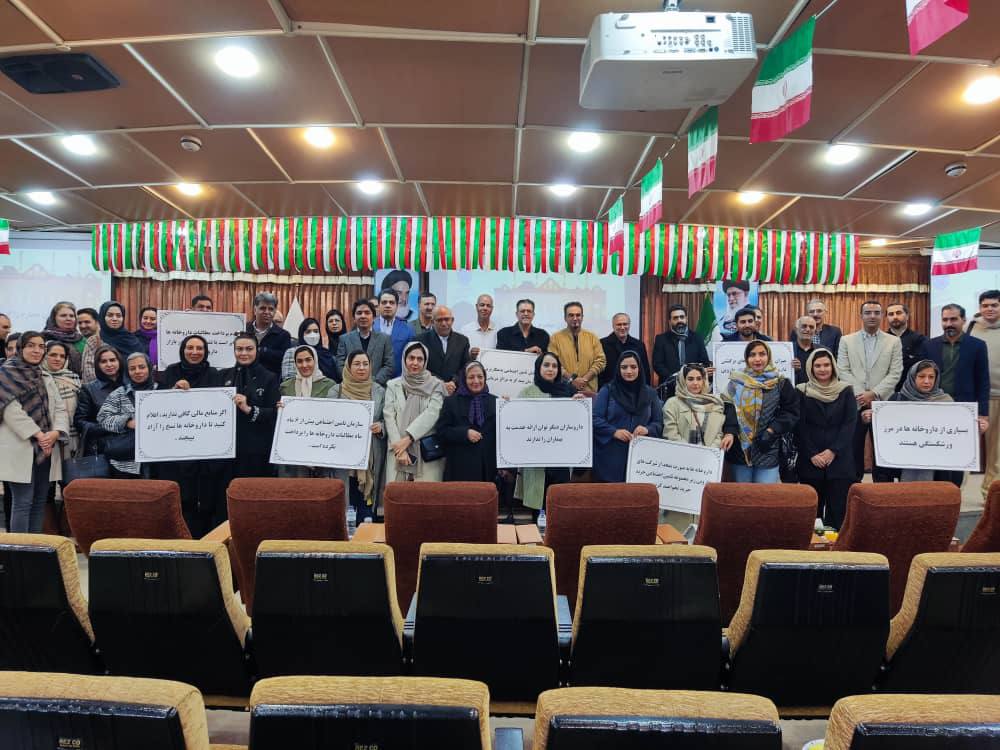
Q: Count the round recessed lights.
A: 13